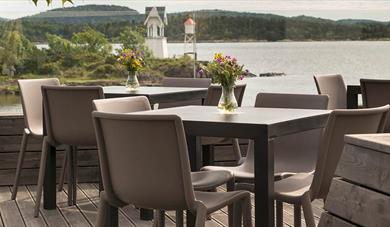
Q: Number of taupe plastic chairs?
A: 10